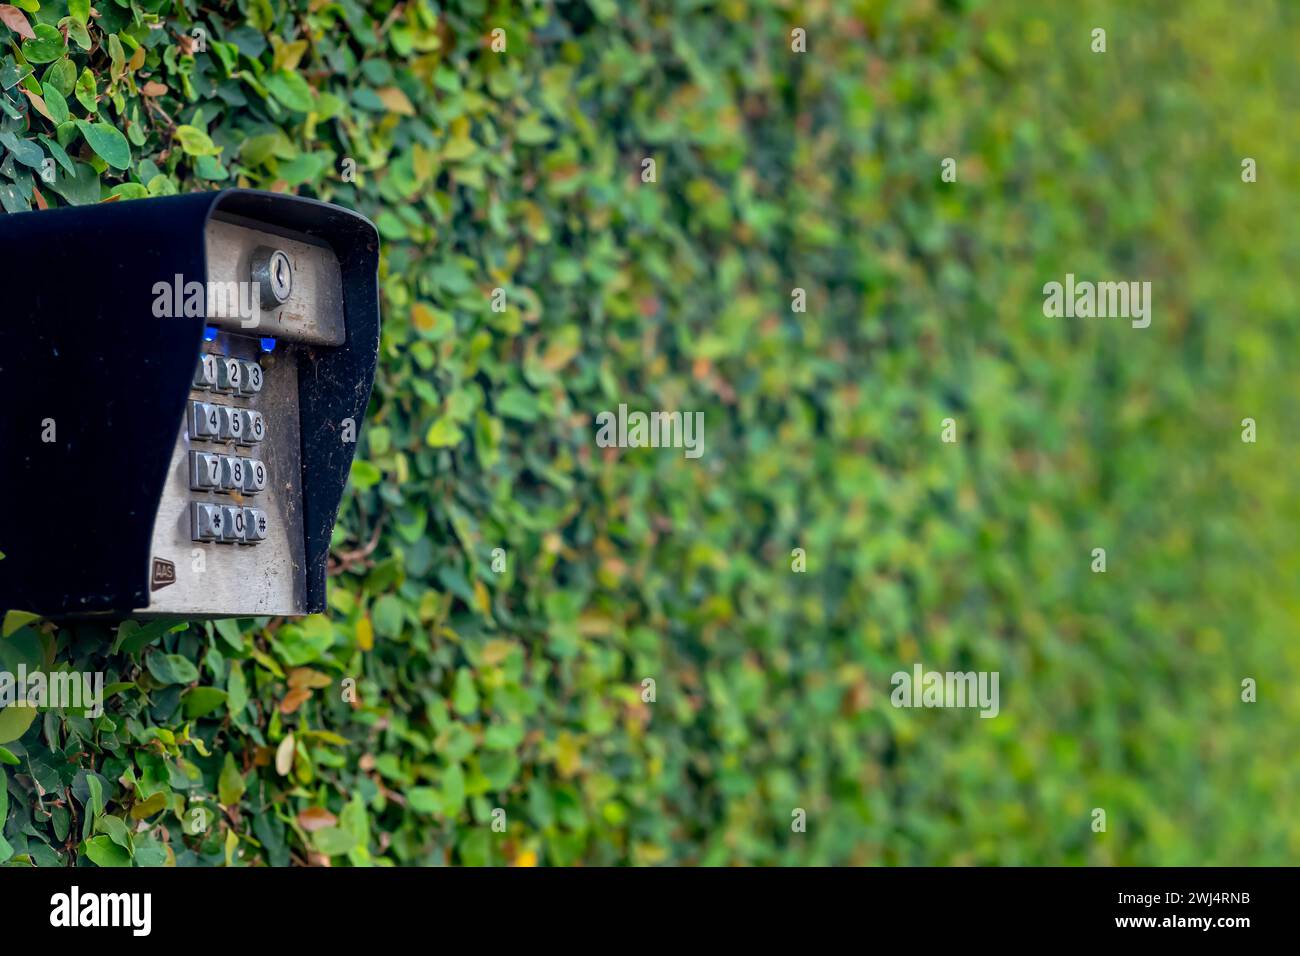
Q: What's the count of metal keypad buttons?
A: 12